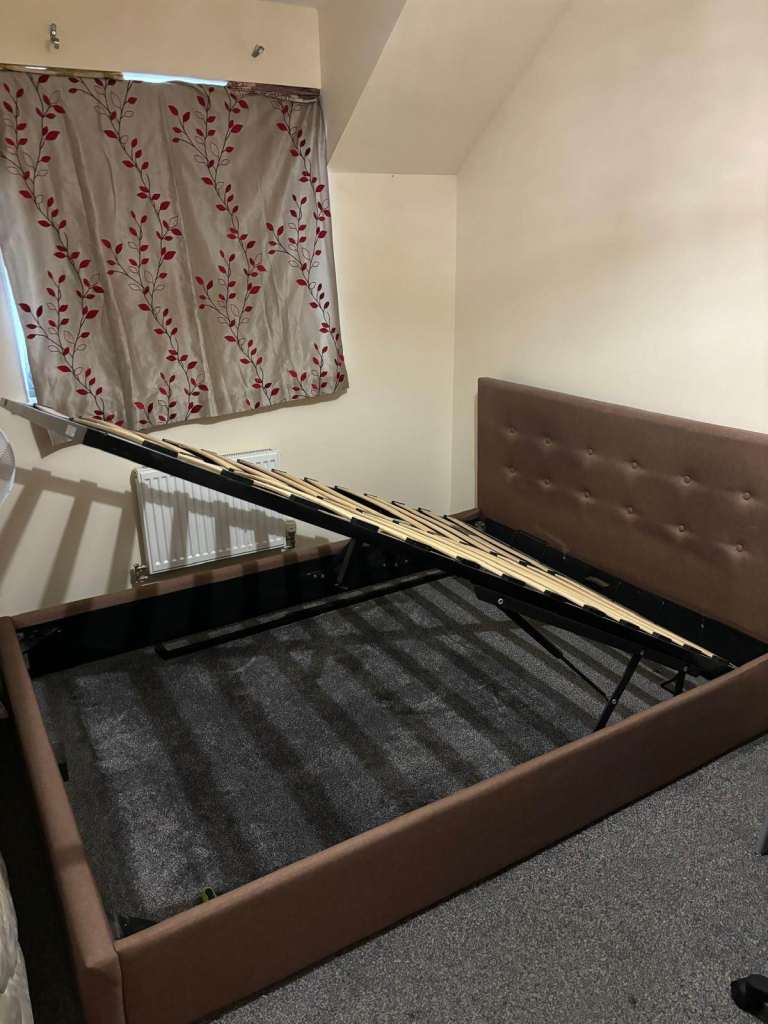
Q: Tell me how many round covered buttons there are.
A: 12